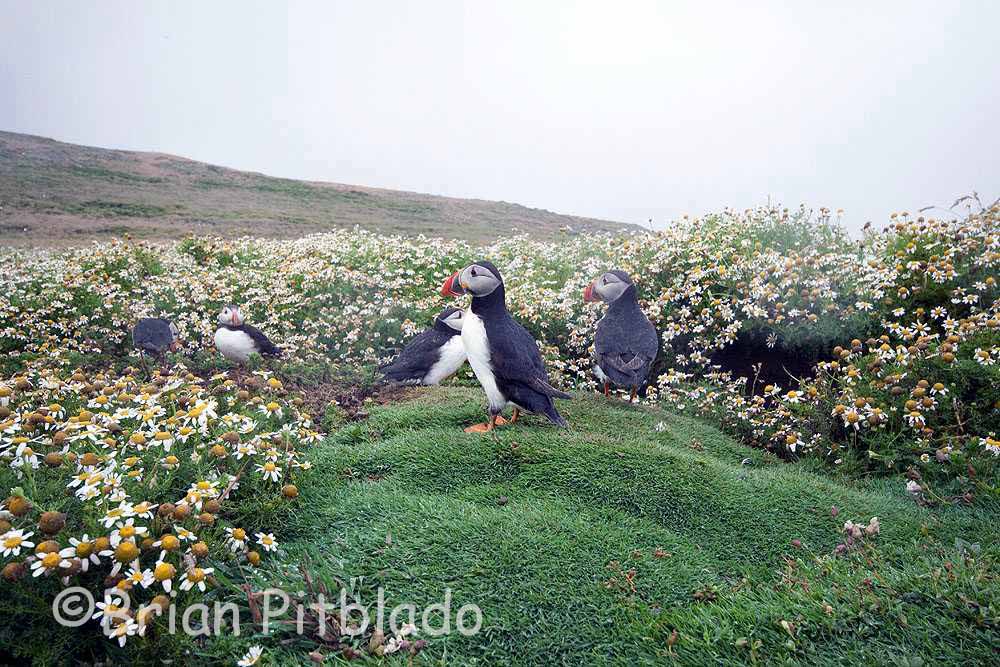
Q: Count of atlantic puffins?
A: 5